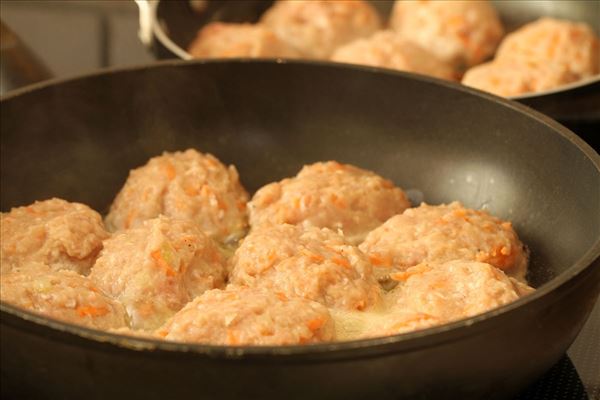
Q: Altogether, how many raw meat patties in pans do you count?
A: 15